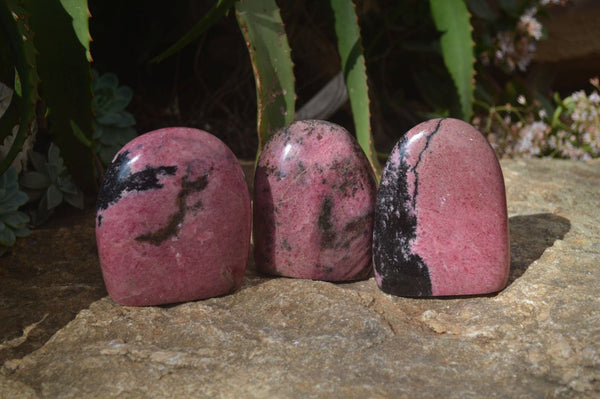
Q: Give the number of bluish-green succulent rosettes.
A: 3